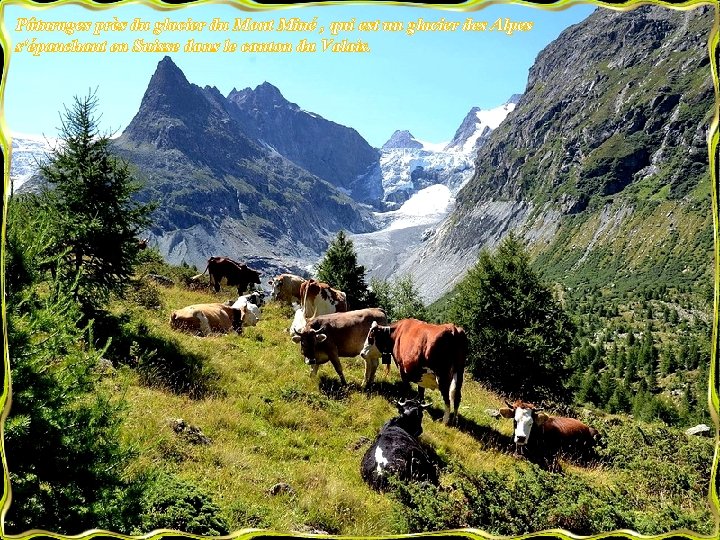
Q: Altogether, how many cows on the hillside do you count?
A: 9